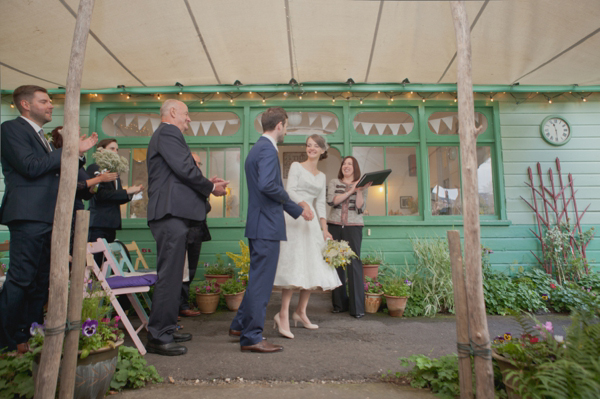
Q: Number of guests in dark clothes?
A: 5